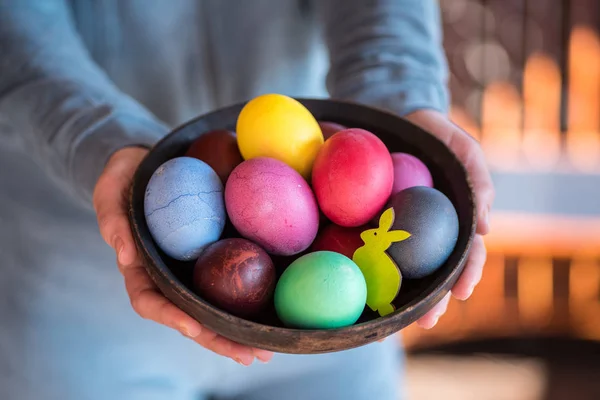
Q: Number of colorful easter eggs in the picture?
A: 11